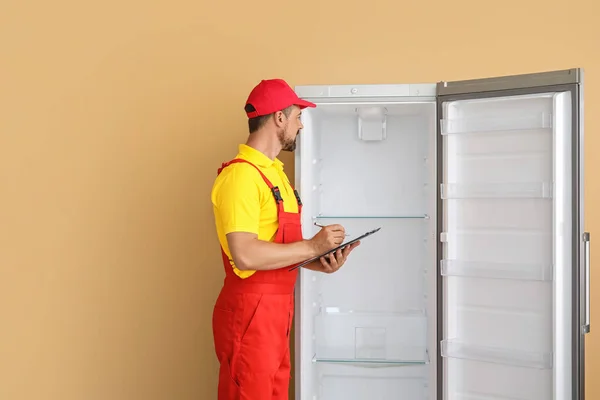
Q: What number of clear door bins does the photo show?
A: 4